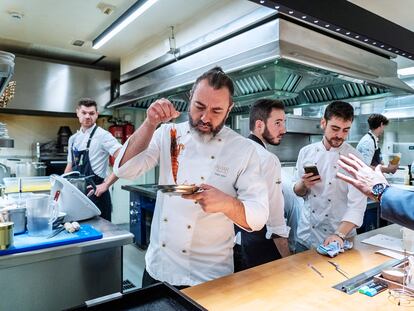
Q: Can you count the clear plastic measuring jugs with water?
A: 1